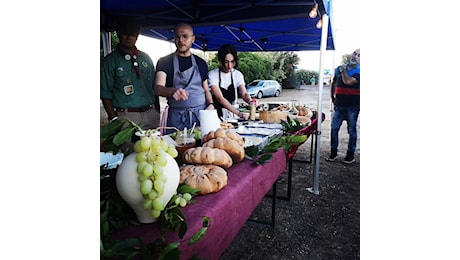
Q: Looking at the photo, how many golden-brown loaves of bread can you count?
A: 4